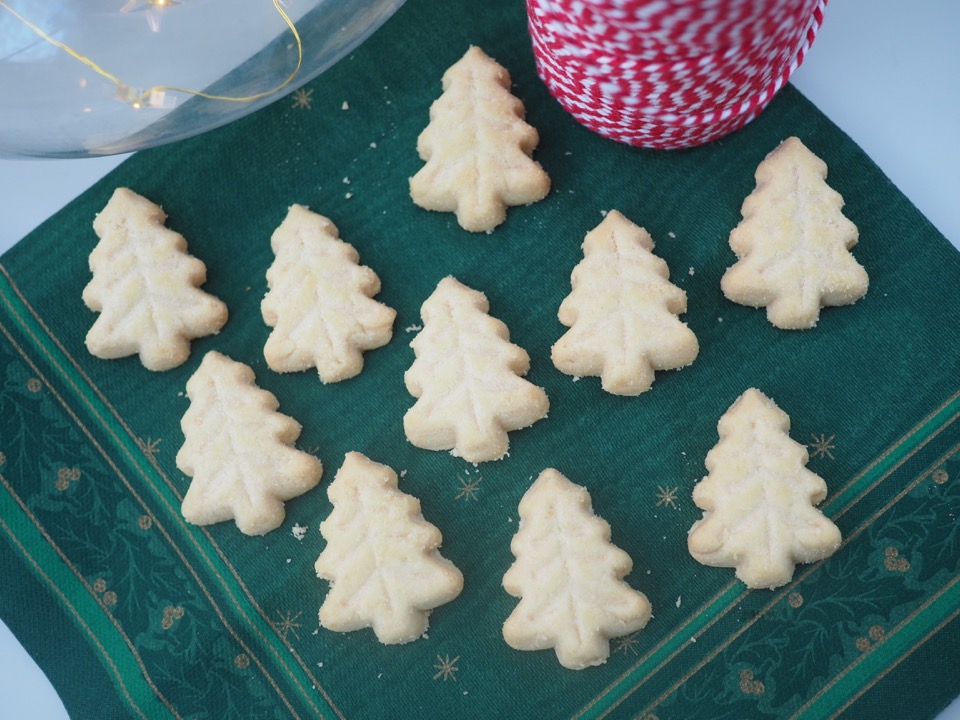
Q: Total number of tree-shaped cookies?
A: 10